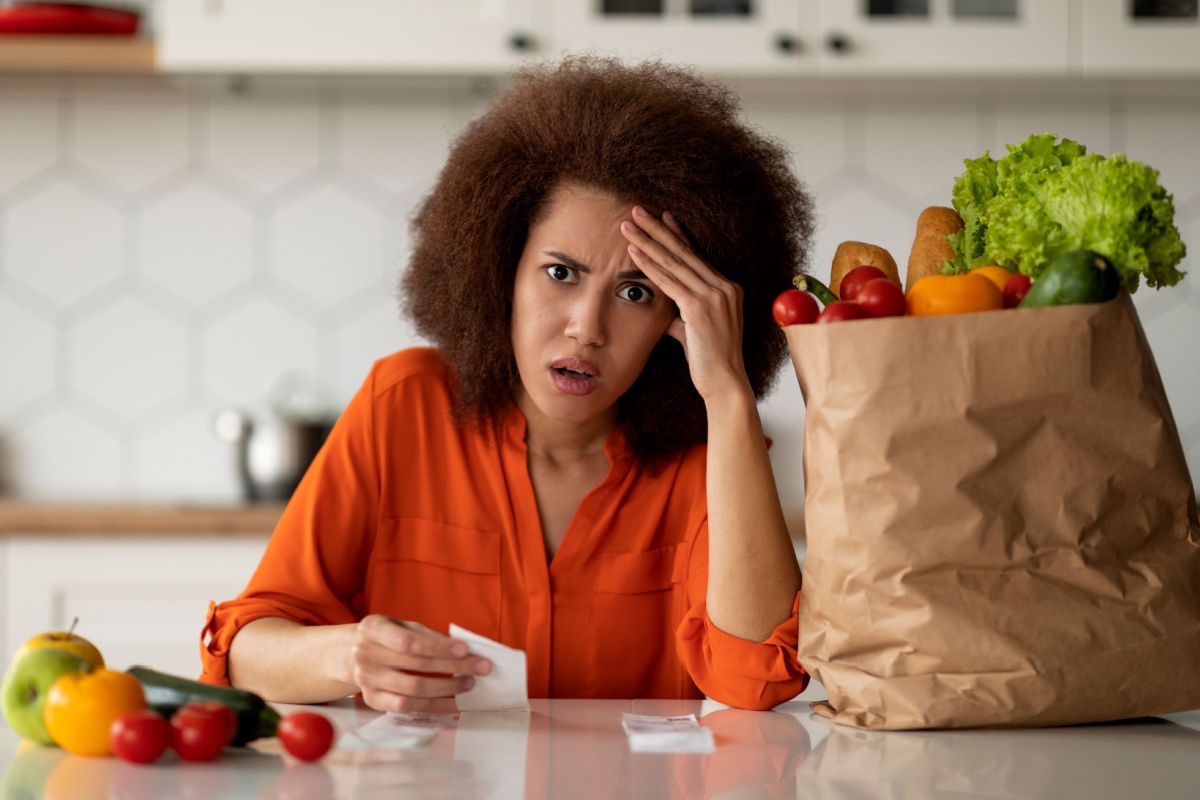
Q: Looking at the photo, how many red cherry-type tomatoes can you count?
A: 9